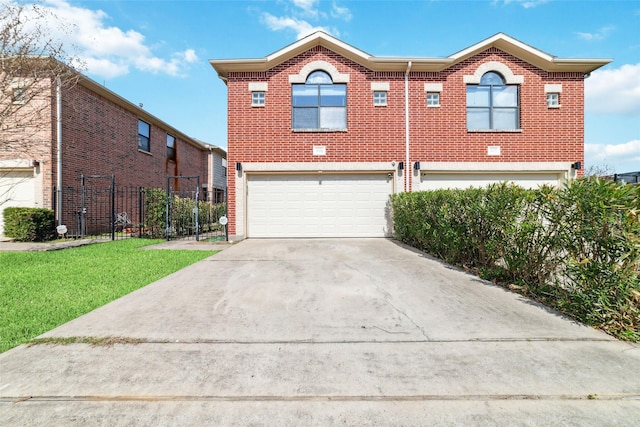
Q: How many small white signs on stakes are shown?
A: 2